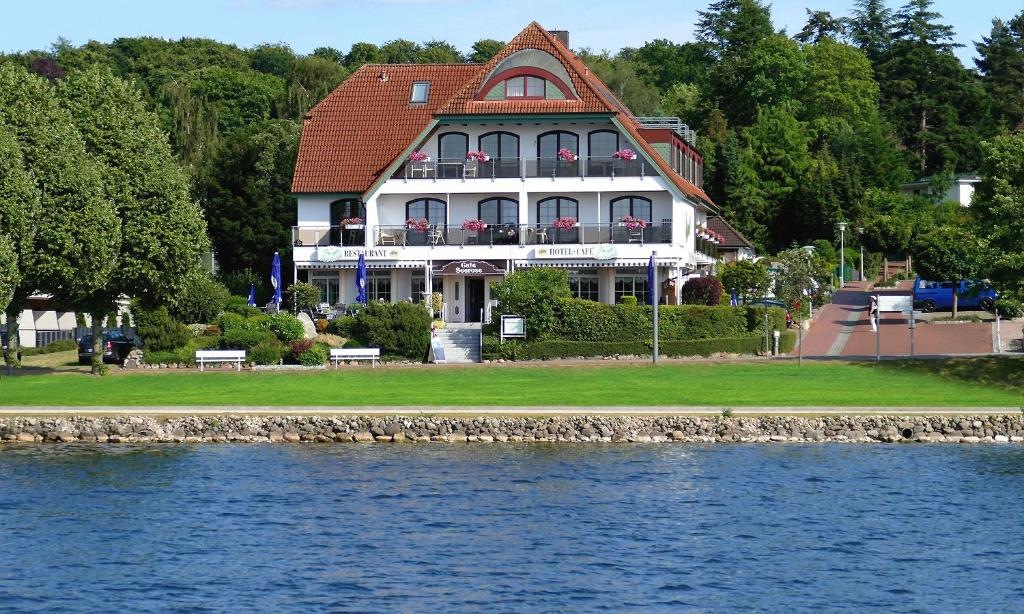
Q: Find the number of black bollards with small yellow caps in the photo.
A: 0